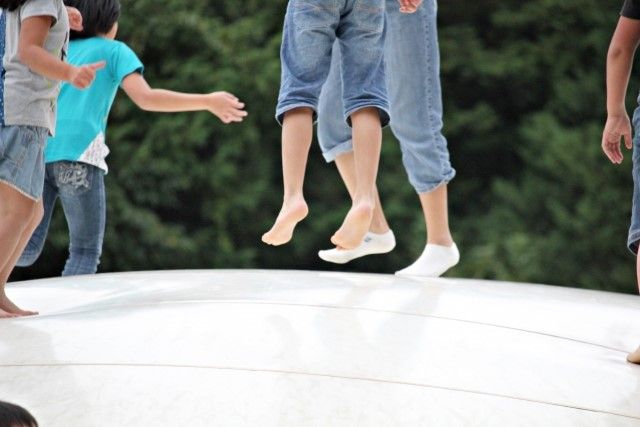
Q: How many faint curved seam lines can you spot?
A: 2